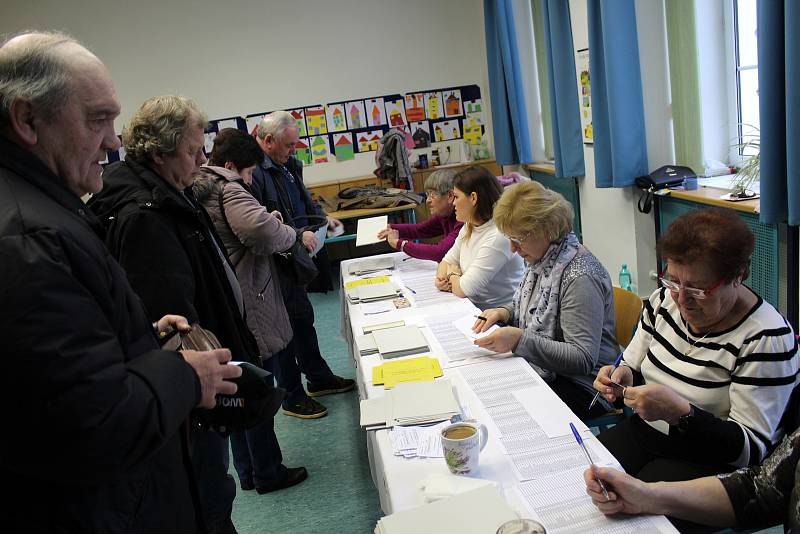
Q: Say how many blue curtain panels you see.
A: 4